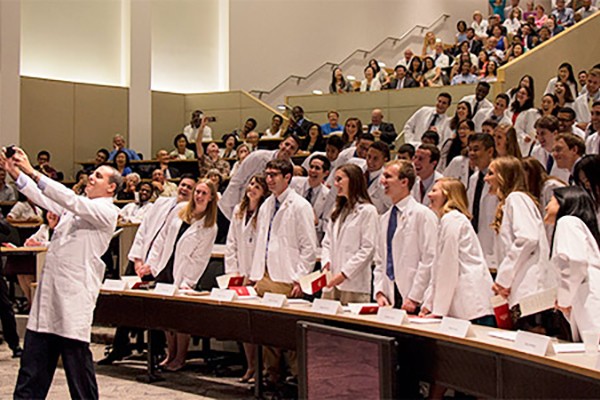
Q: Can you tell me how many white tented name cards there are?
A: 8